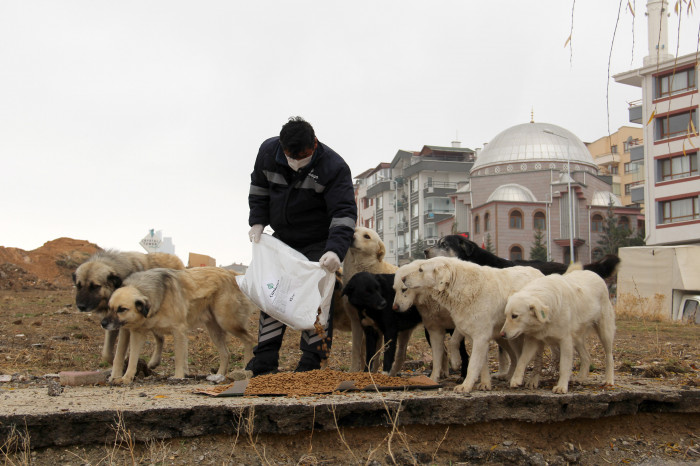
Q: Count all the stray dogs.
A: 8